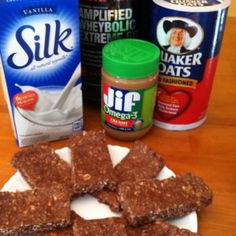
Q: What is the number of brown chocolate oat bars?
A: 8